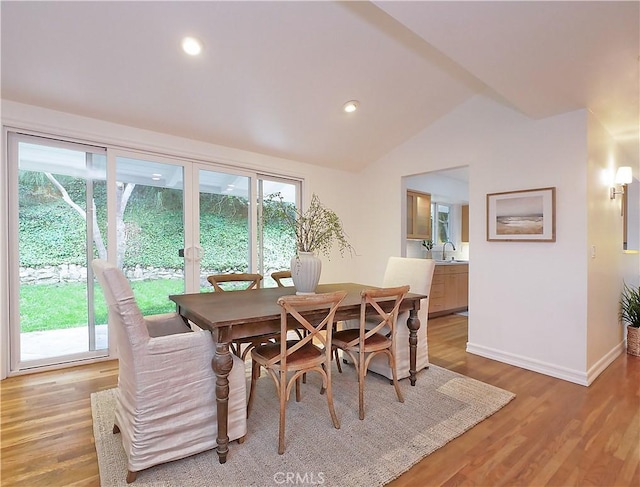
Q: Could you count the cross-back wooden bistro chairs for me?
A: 4